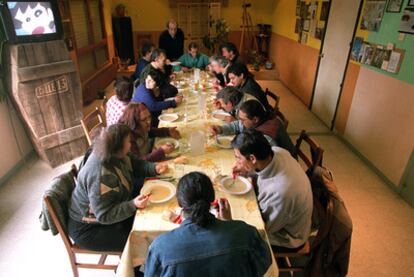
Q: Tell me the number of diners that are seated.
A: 14